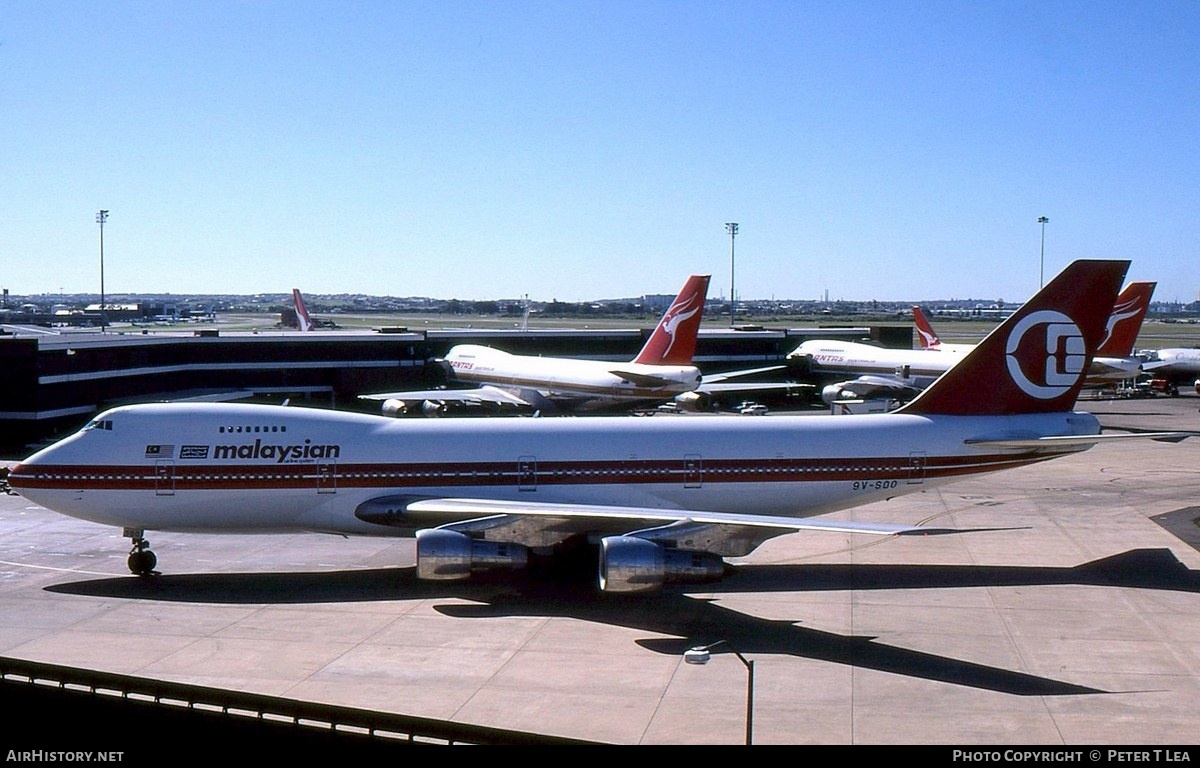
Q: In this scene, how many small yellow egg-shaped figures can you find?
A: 0